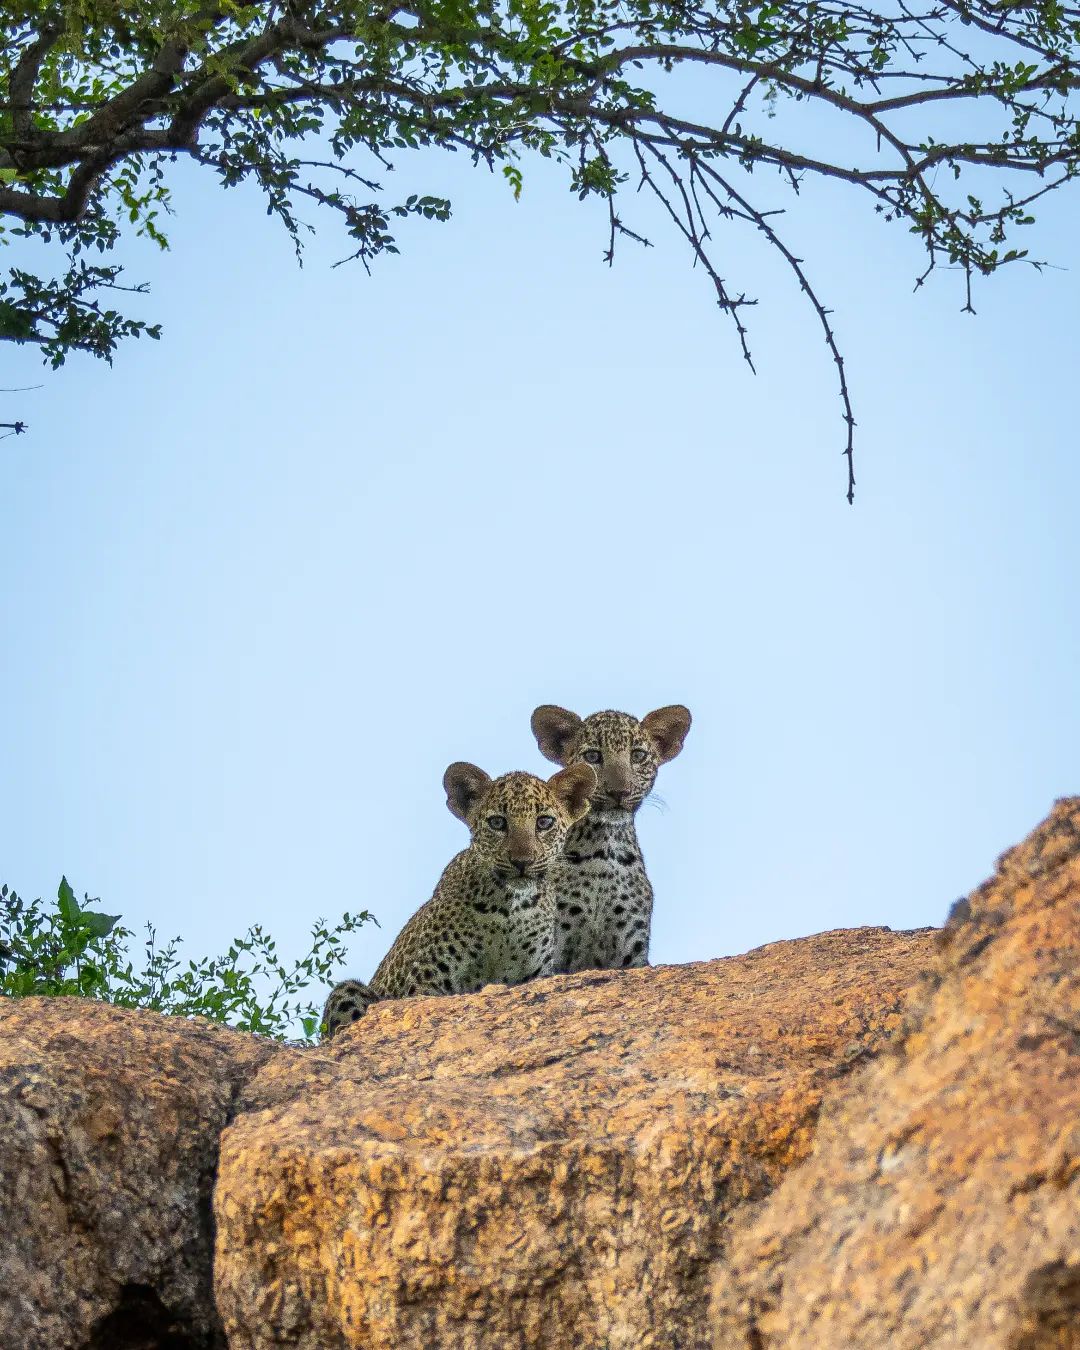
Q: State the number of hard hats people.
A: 0